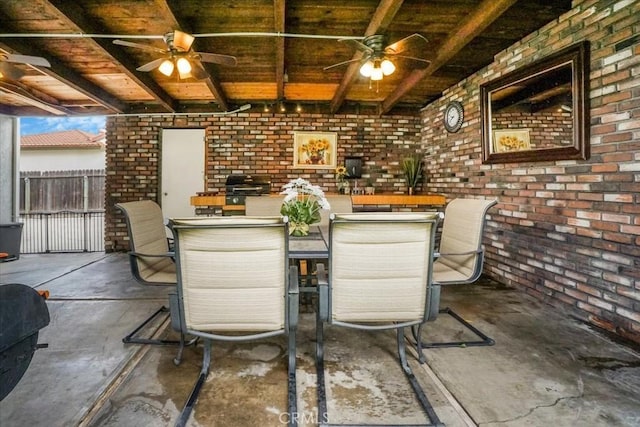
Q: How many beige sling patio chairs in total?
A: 6